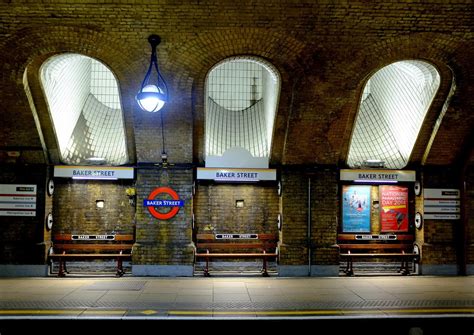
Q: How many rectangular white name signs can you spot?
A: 3